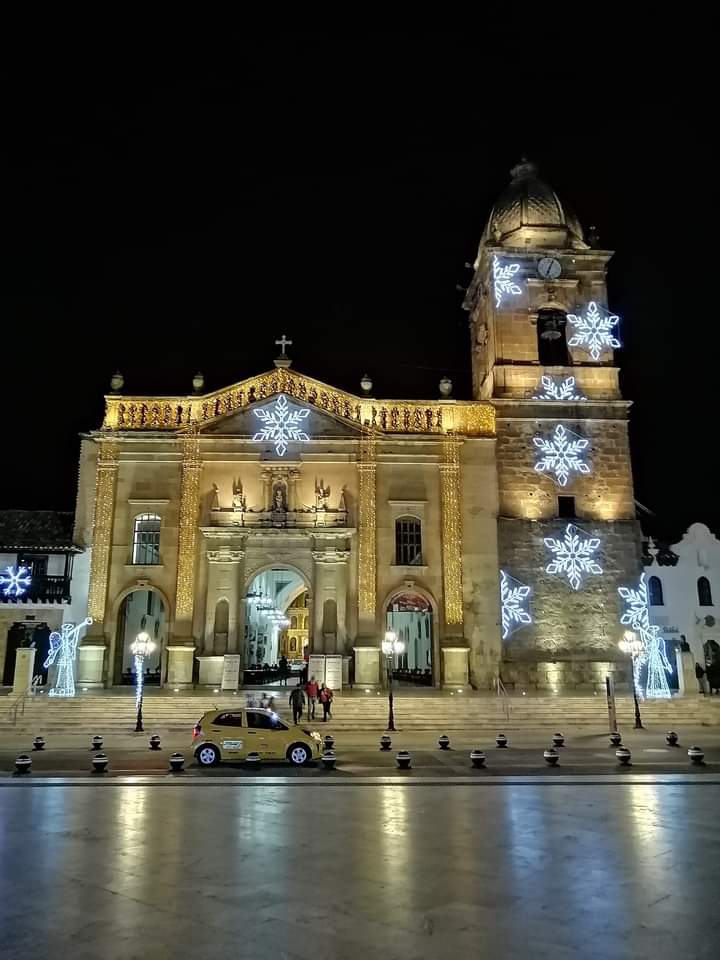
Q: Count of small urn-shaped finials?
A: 4